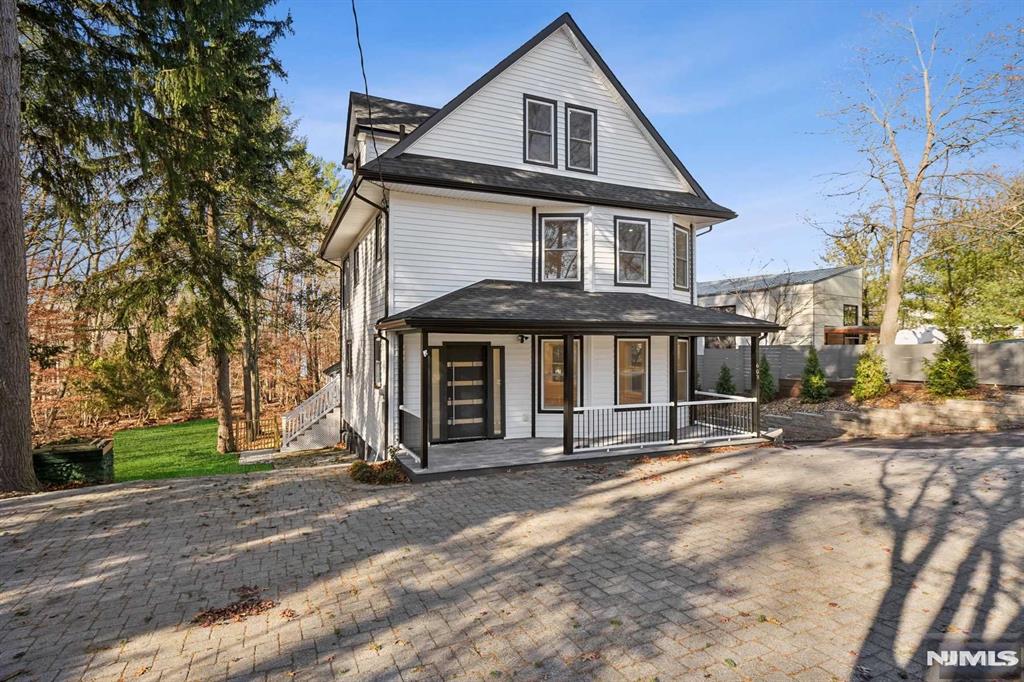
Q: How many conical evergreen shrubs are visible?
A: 5